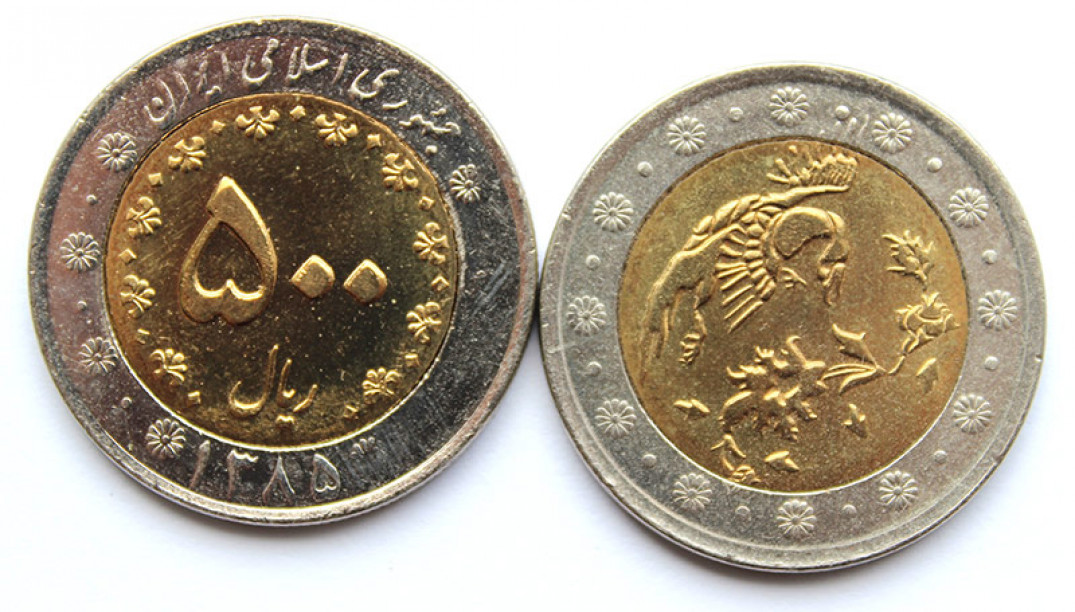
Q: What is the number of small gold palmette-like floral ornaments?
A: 10